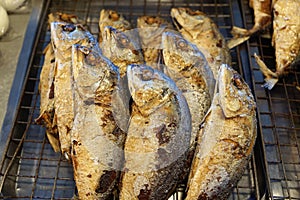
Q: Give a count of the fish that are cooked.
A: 12